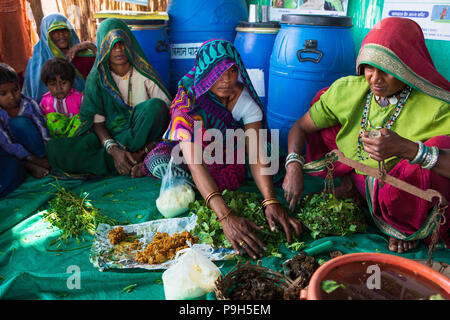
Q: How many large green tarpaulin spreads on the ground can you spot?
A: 1